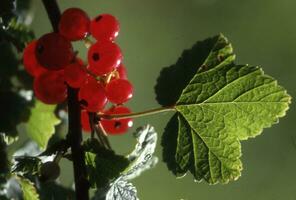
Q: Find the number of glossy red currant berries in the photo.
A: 12